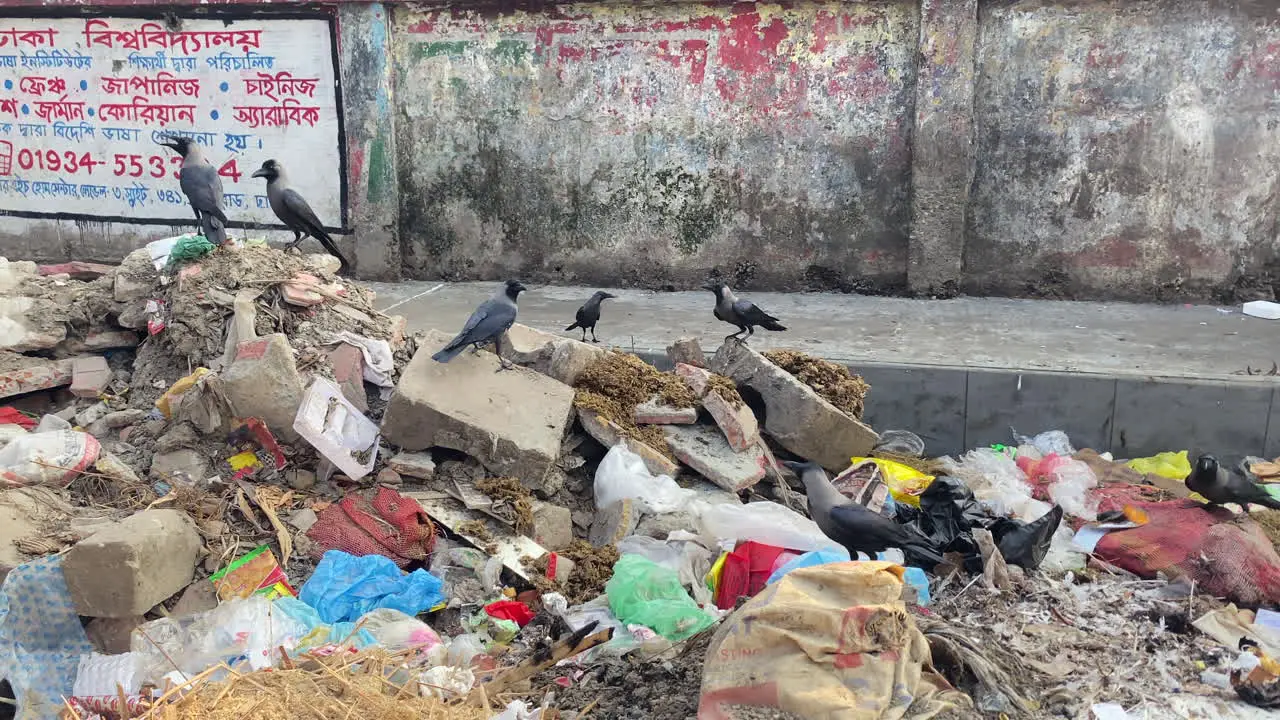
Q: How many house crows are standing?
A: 7